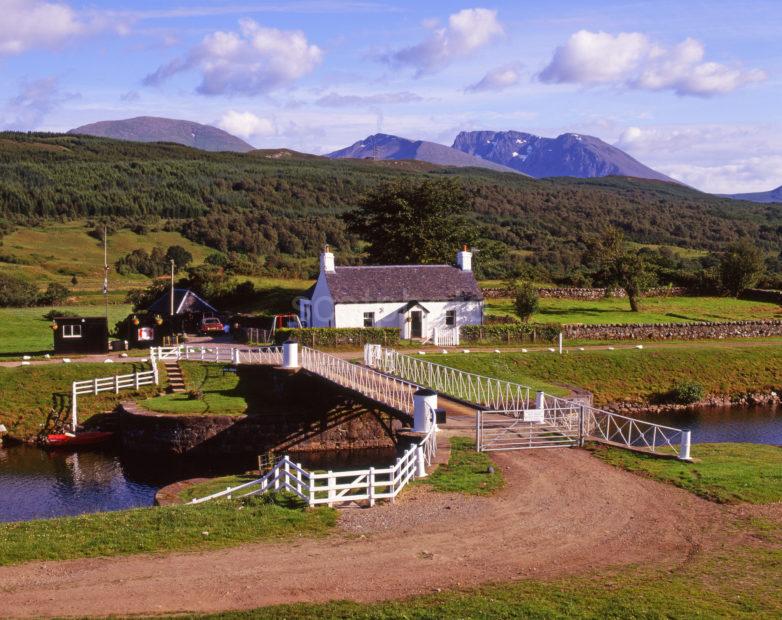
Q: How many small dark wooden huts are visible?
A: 2